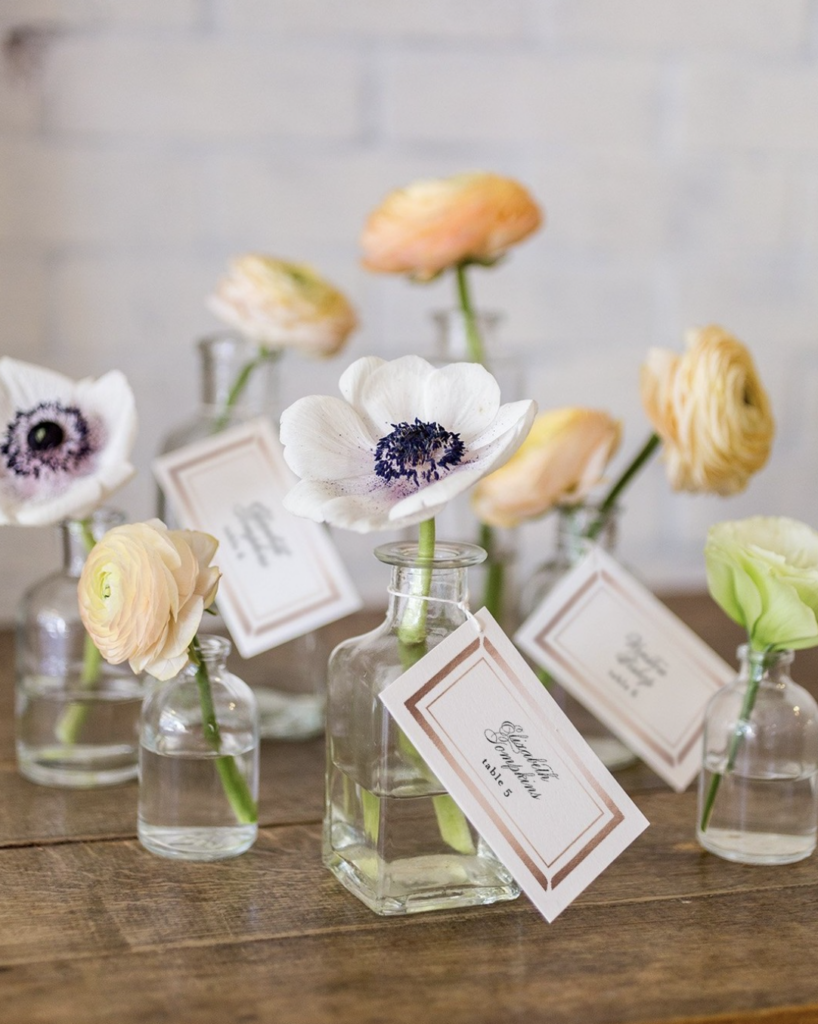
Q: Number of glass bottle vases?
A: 7